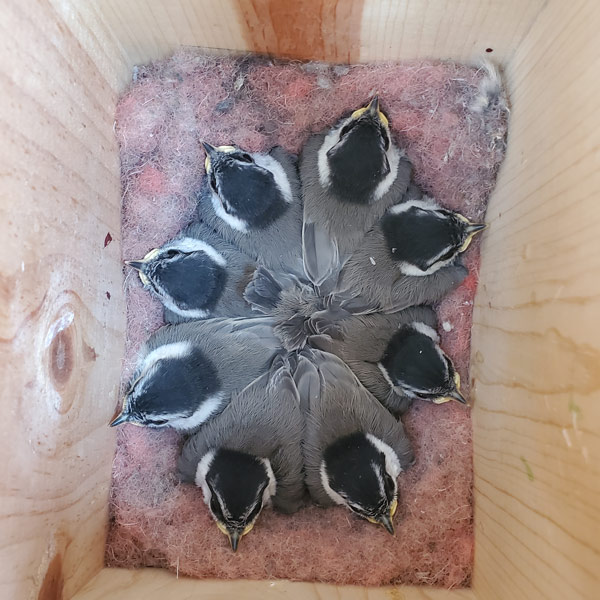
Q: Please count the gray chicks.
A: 8